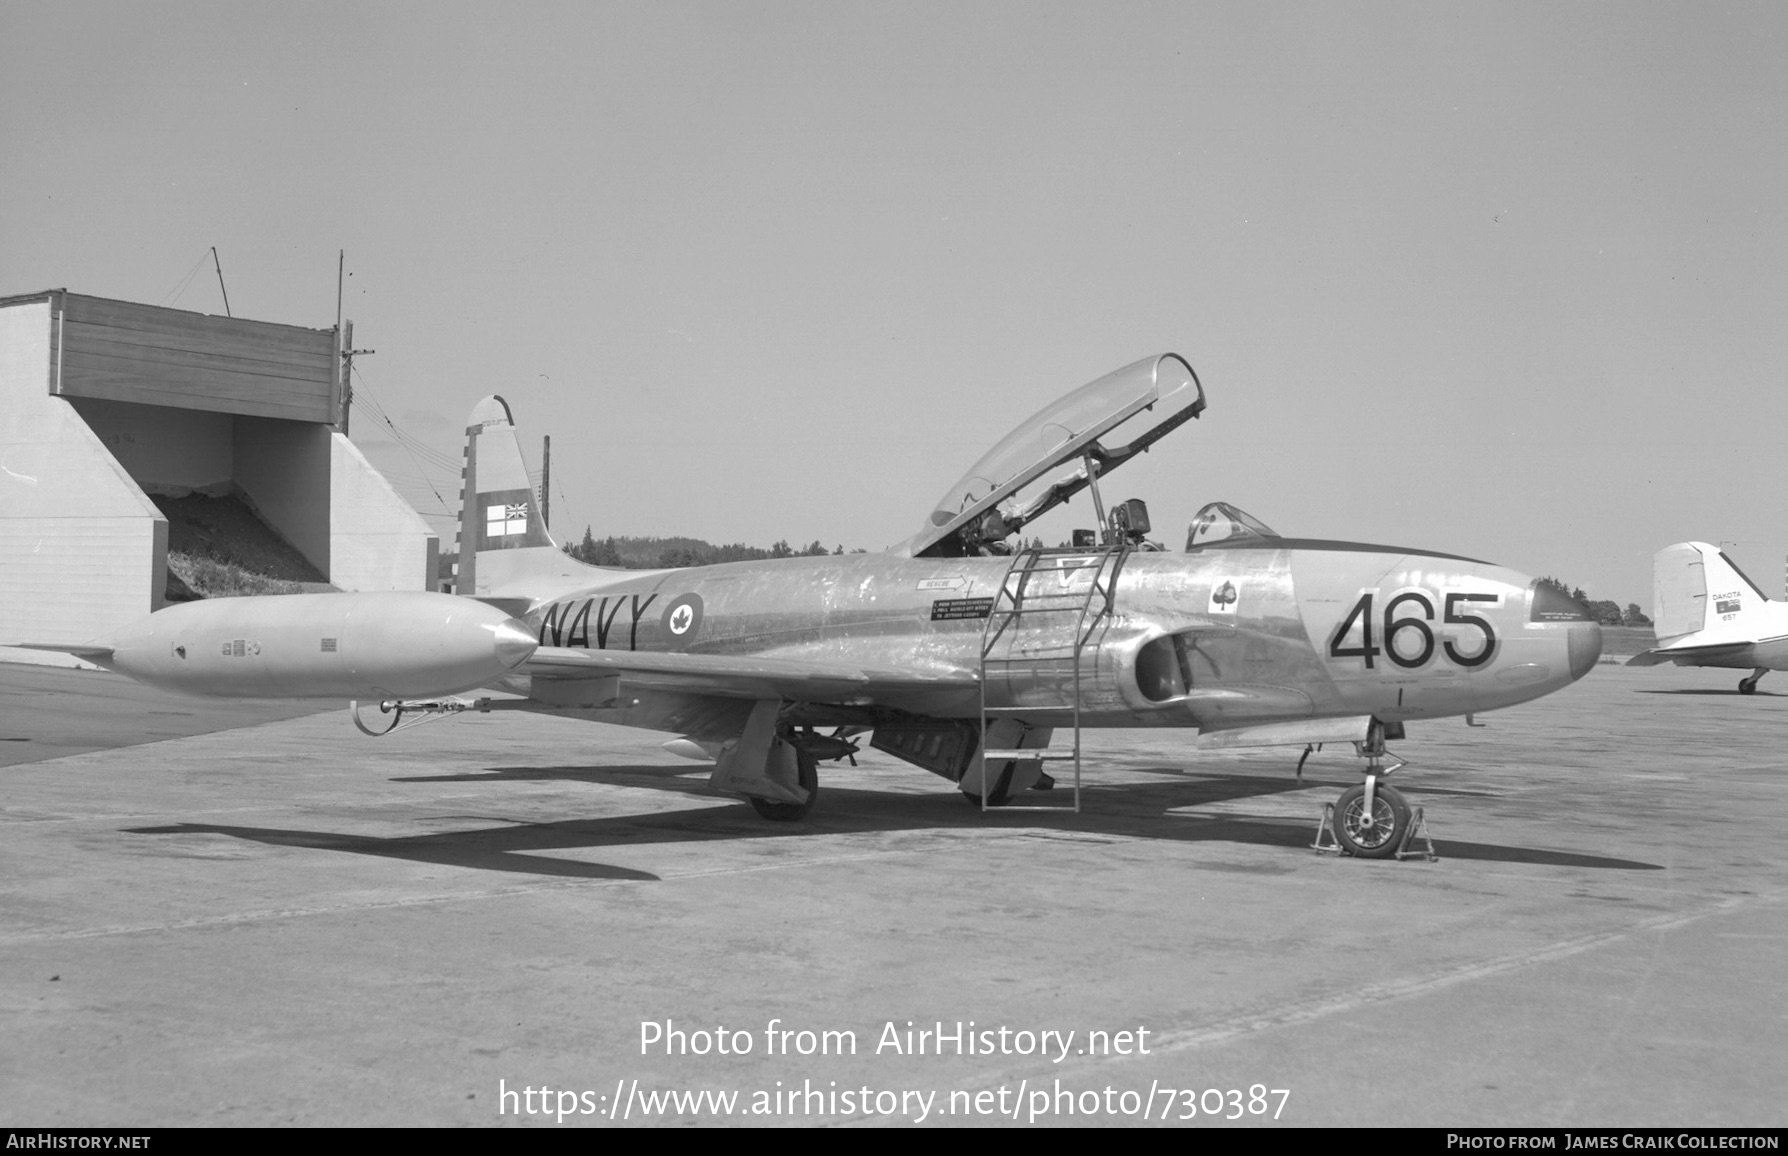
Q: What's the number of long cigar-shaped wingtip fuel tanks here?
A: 1